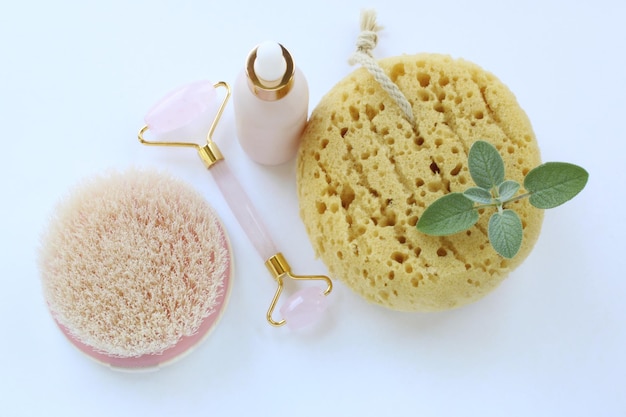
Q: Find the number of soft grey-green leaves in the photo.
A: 6